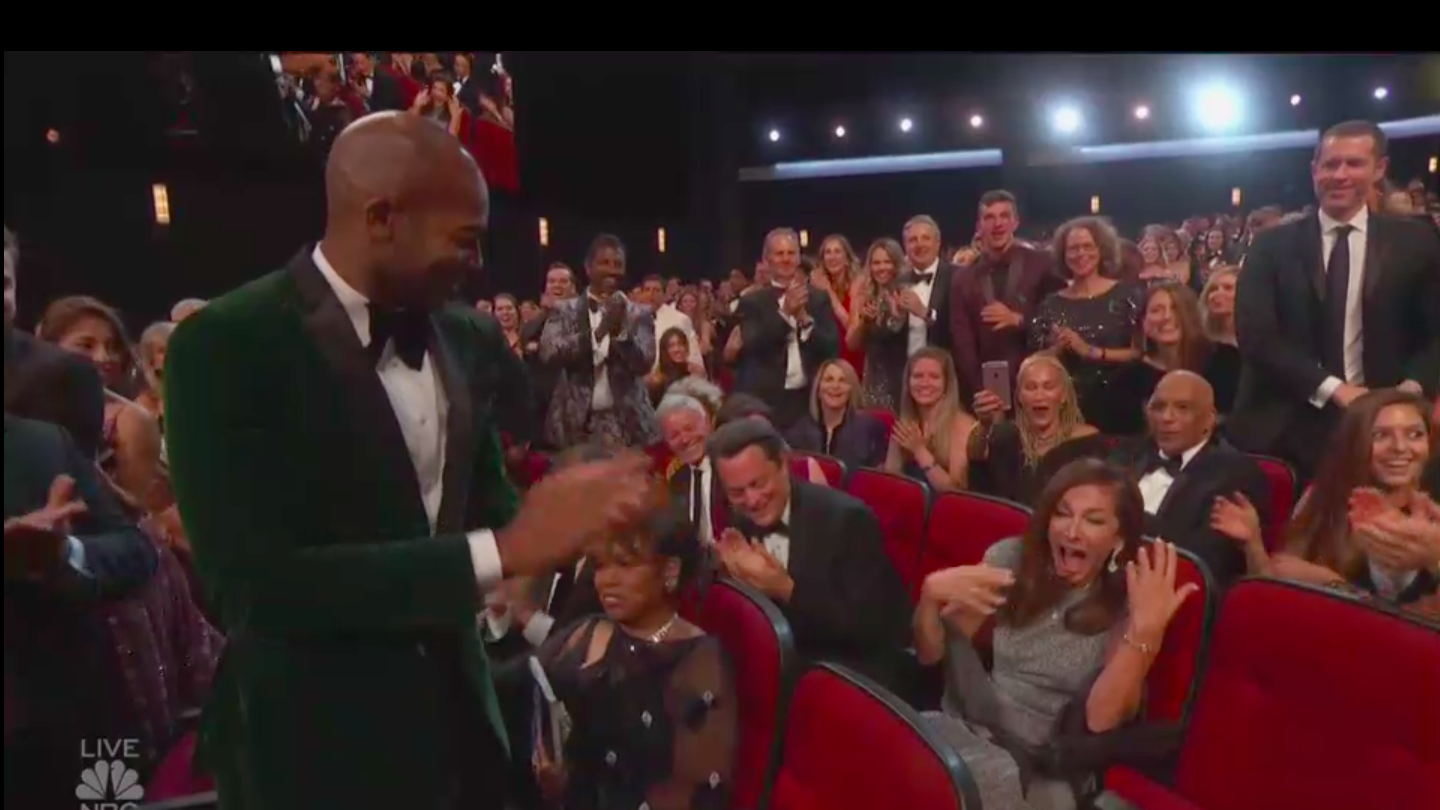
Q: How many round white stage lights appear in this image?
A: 9